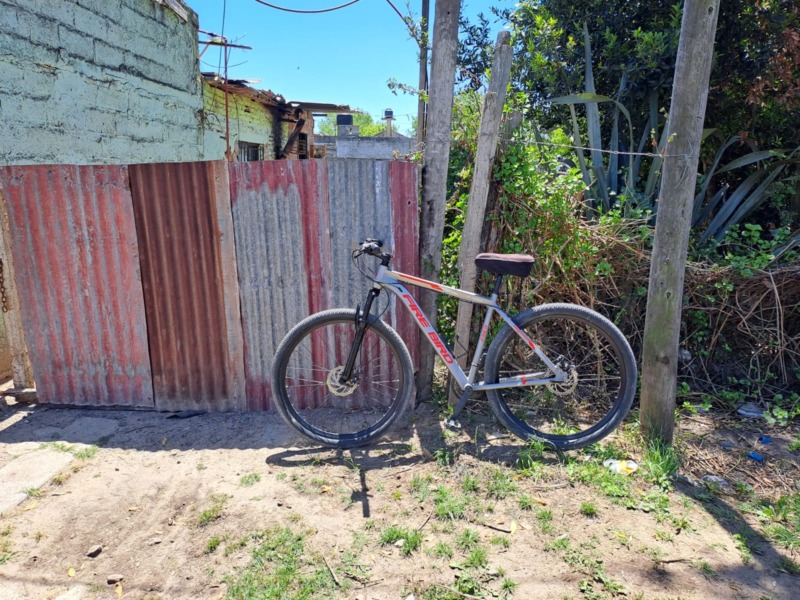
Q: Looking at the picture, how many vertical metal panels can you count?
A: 4